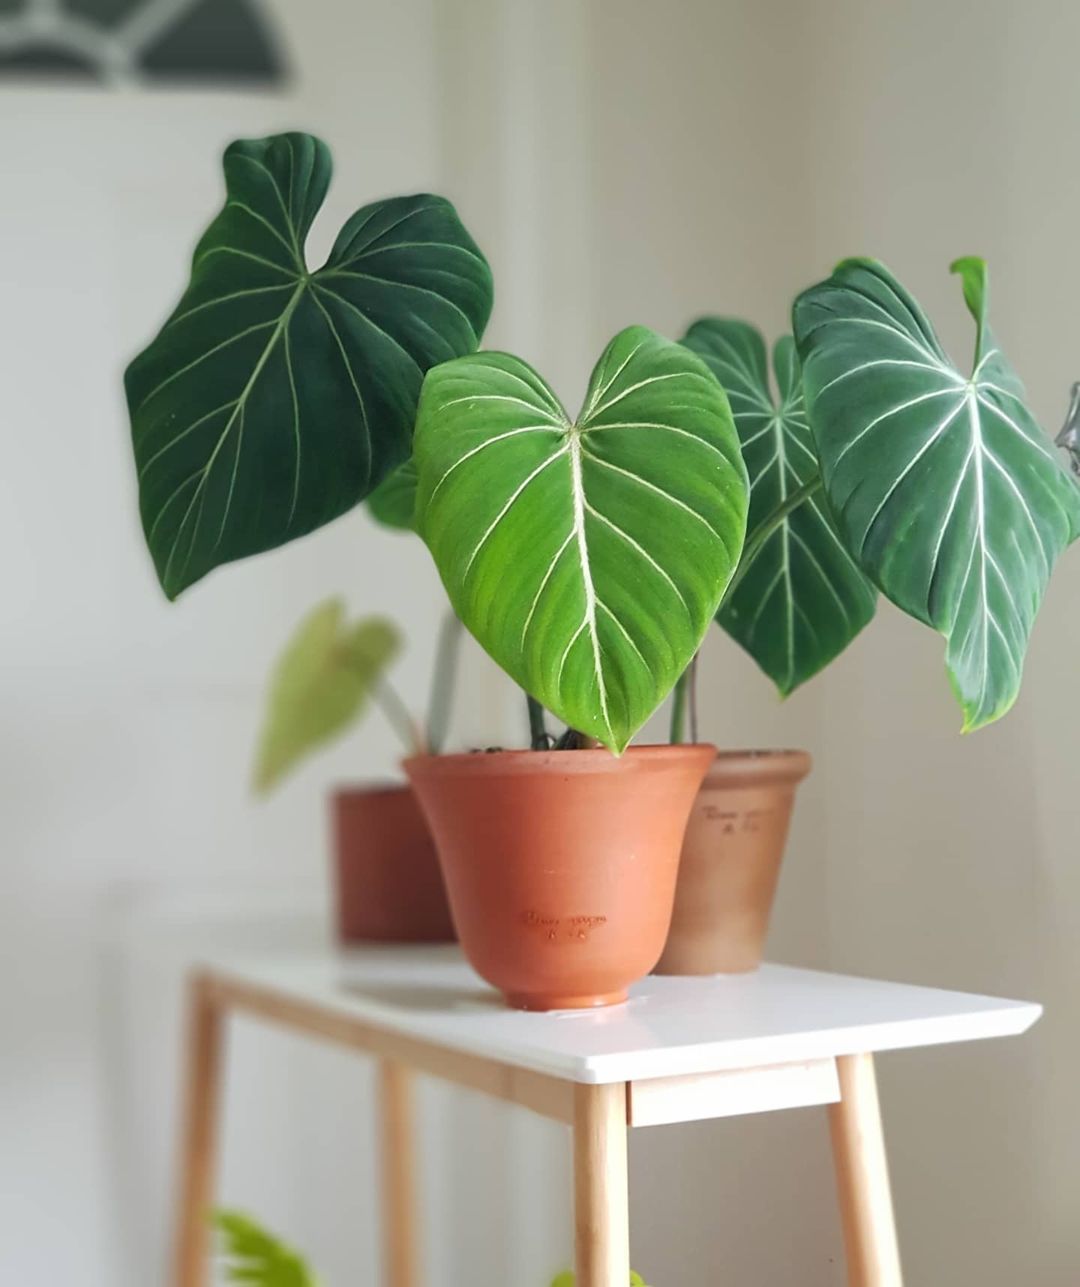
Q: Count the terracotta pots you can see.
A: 3